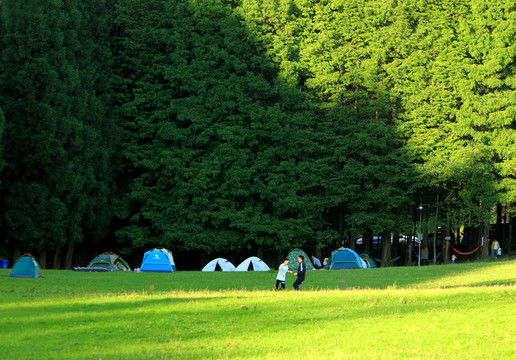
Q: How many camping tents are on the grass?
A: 8